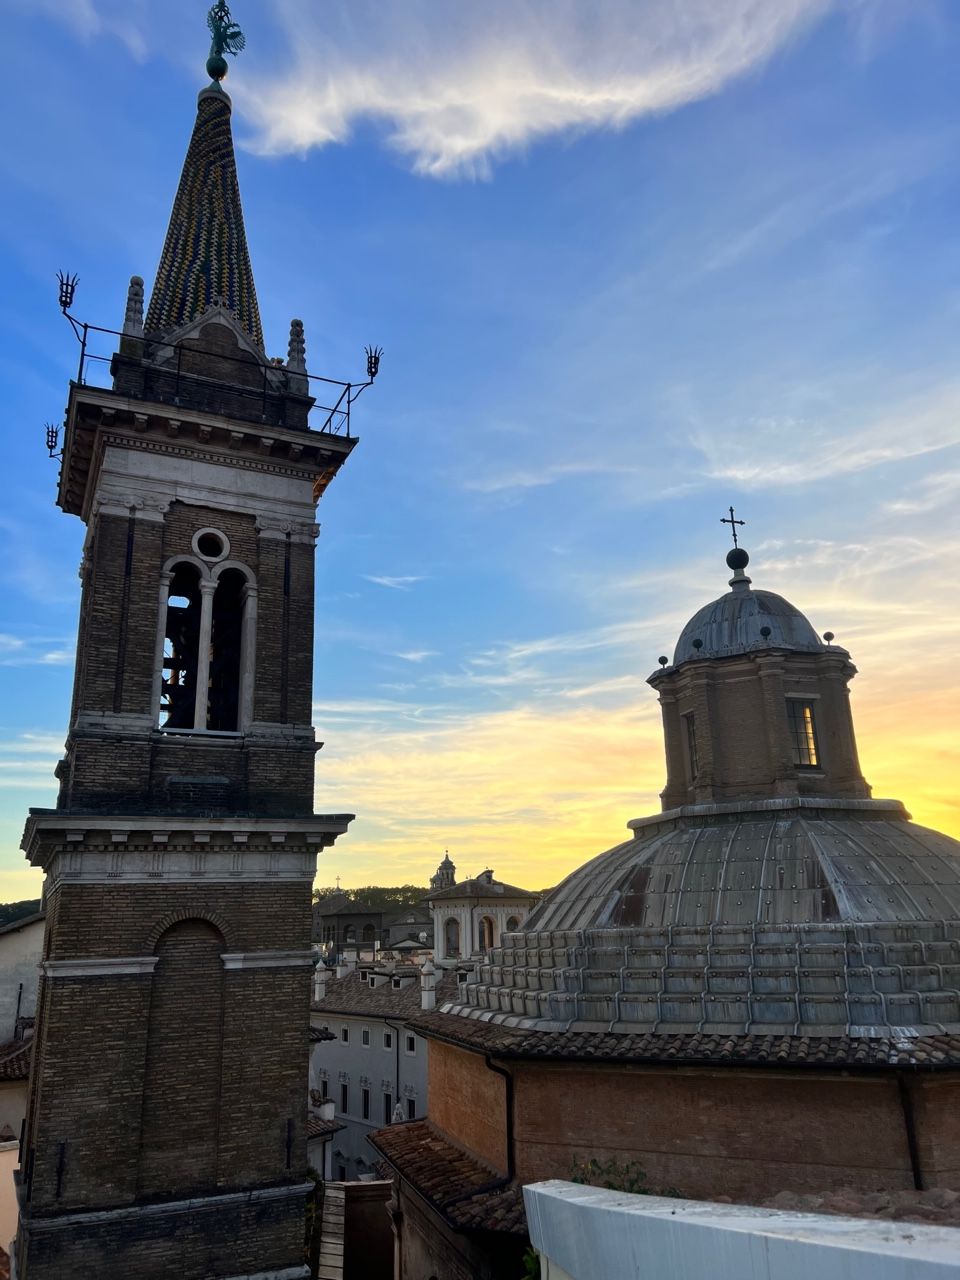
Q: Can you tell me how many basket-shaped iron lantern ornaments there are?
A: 3